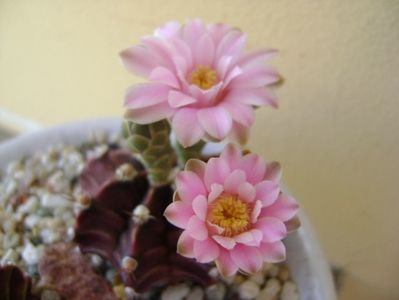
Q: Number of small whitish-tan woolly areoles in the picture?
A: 4